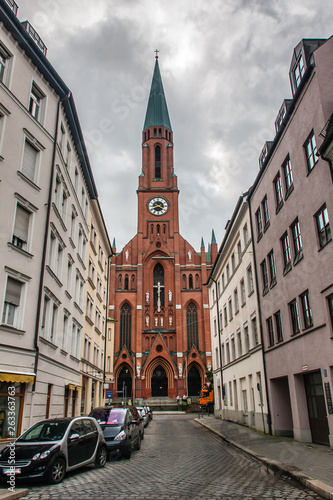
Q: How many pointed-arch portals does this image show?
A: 3